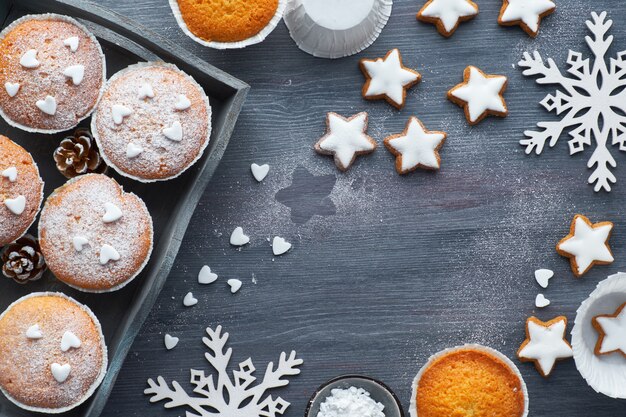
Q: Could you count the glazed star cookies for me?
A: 9